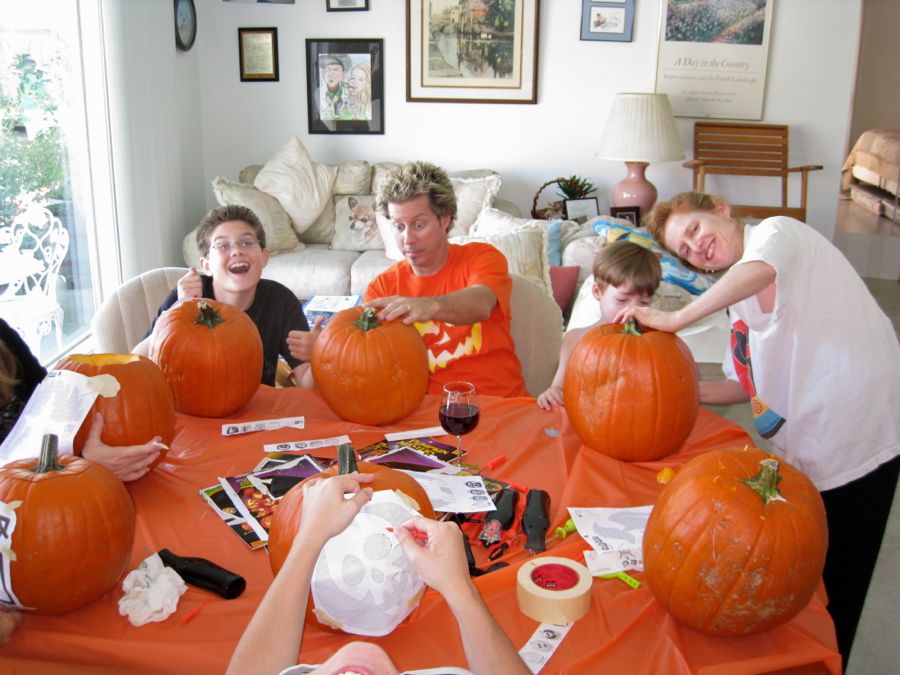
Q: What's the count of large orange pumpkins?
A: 7